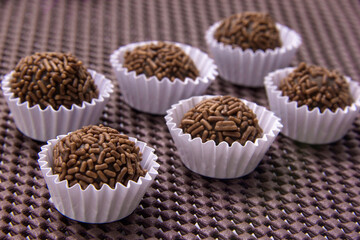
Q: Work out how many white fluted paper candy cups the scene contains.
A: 6